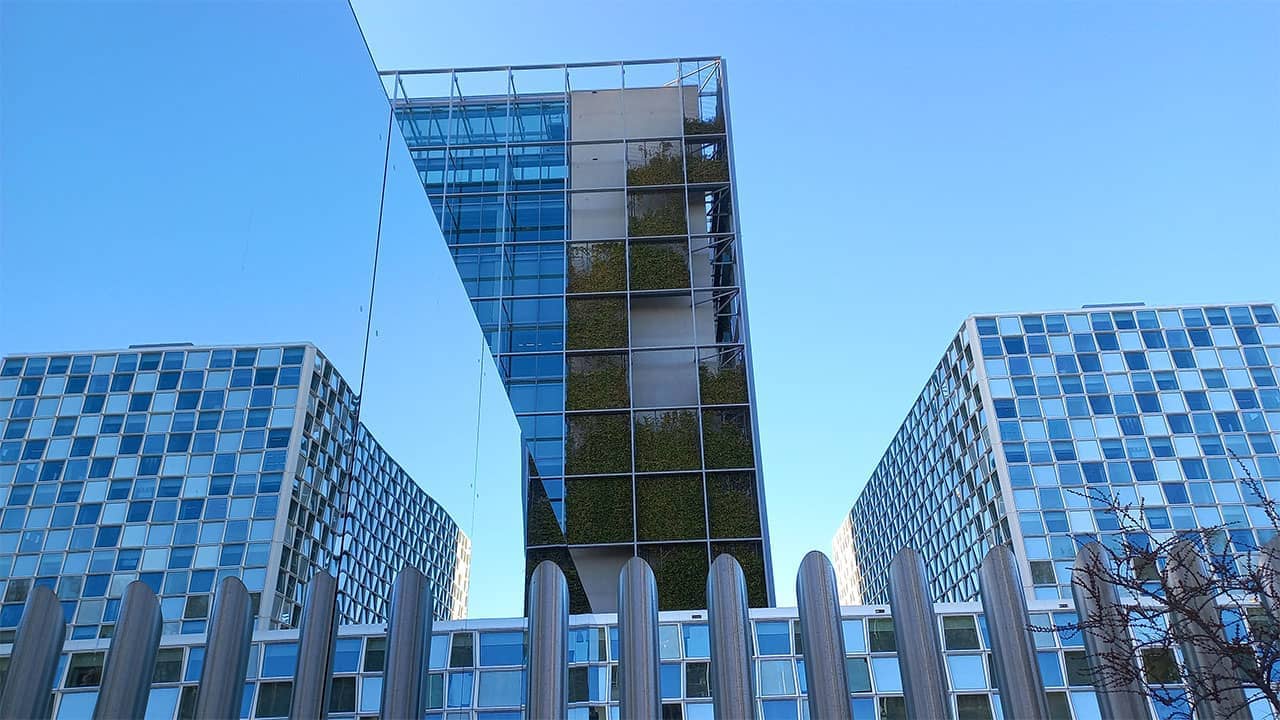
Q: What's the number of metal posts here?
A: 14